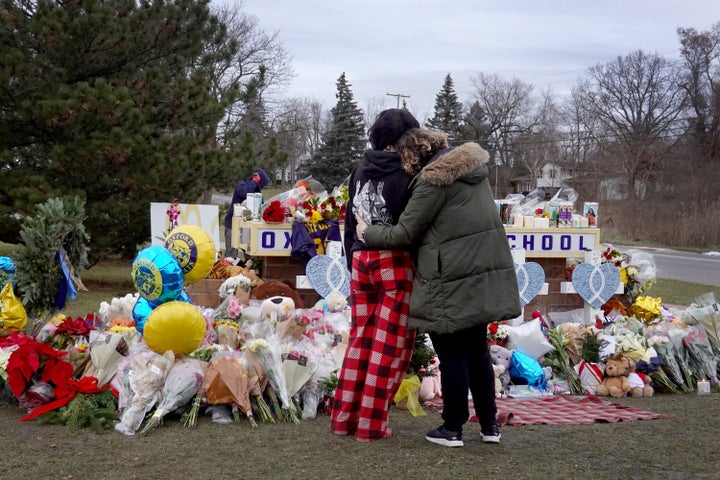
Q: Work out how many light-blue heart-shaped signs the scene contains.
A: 3